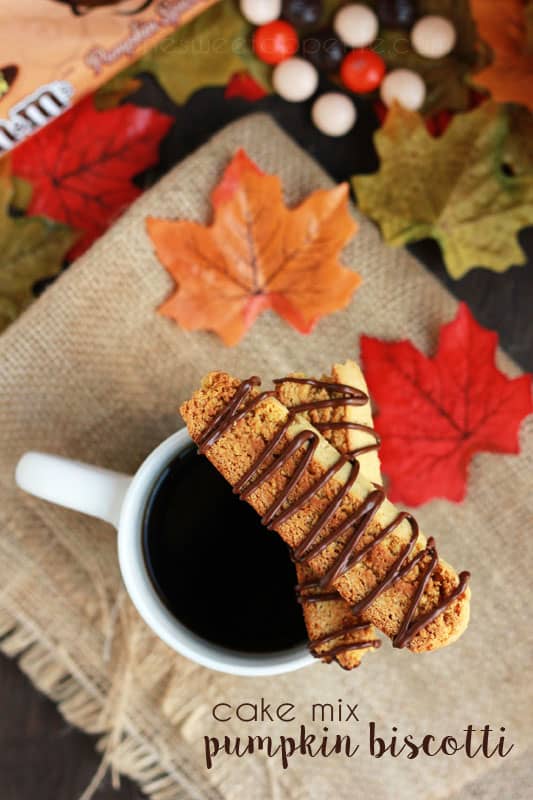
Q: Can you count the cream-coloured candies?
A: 6